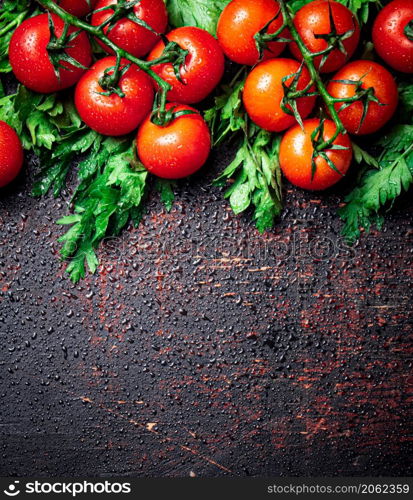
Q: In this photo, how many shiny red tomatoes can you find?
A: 13